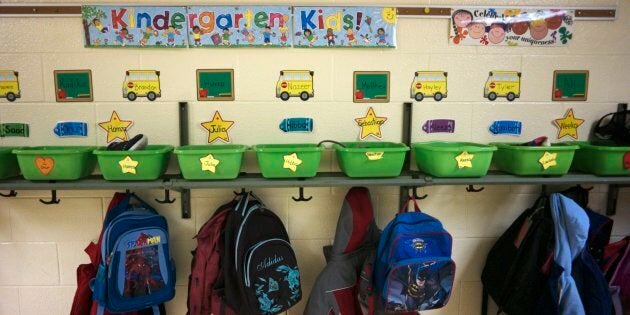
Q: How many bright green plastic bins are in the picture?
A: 9